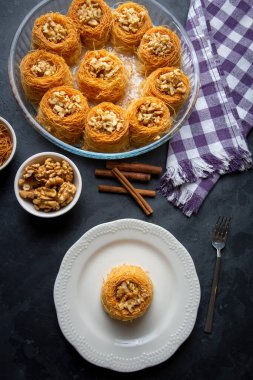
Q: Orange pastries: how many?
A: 11